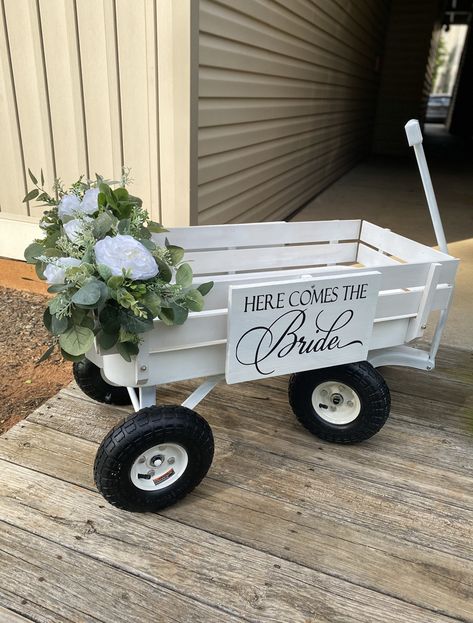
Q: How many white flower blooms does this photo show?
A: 5